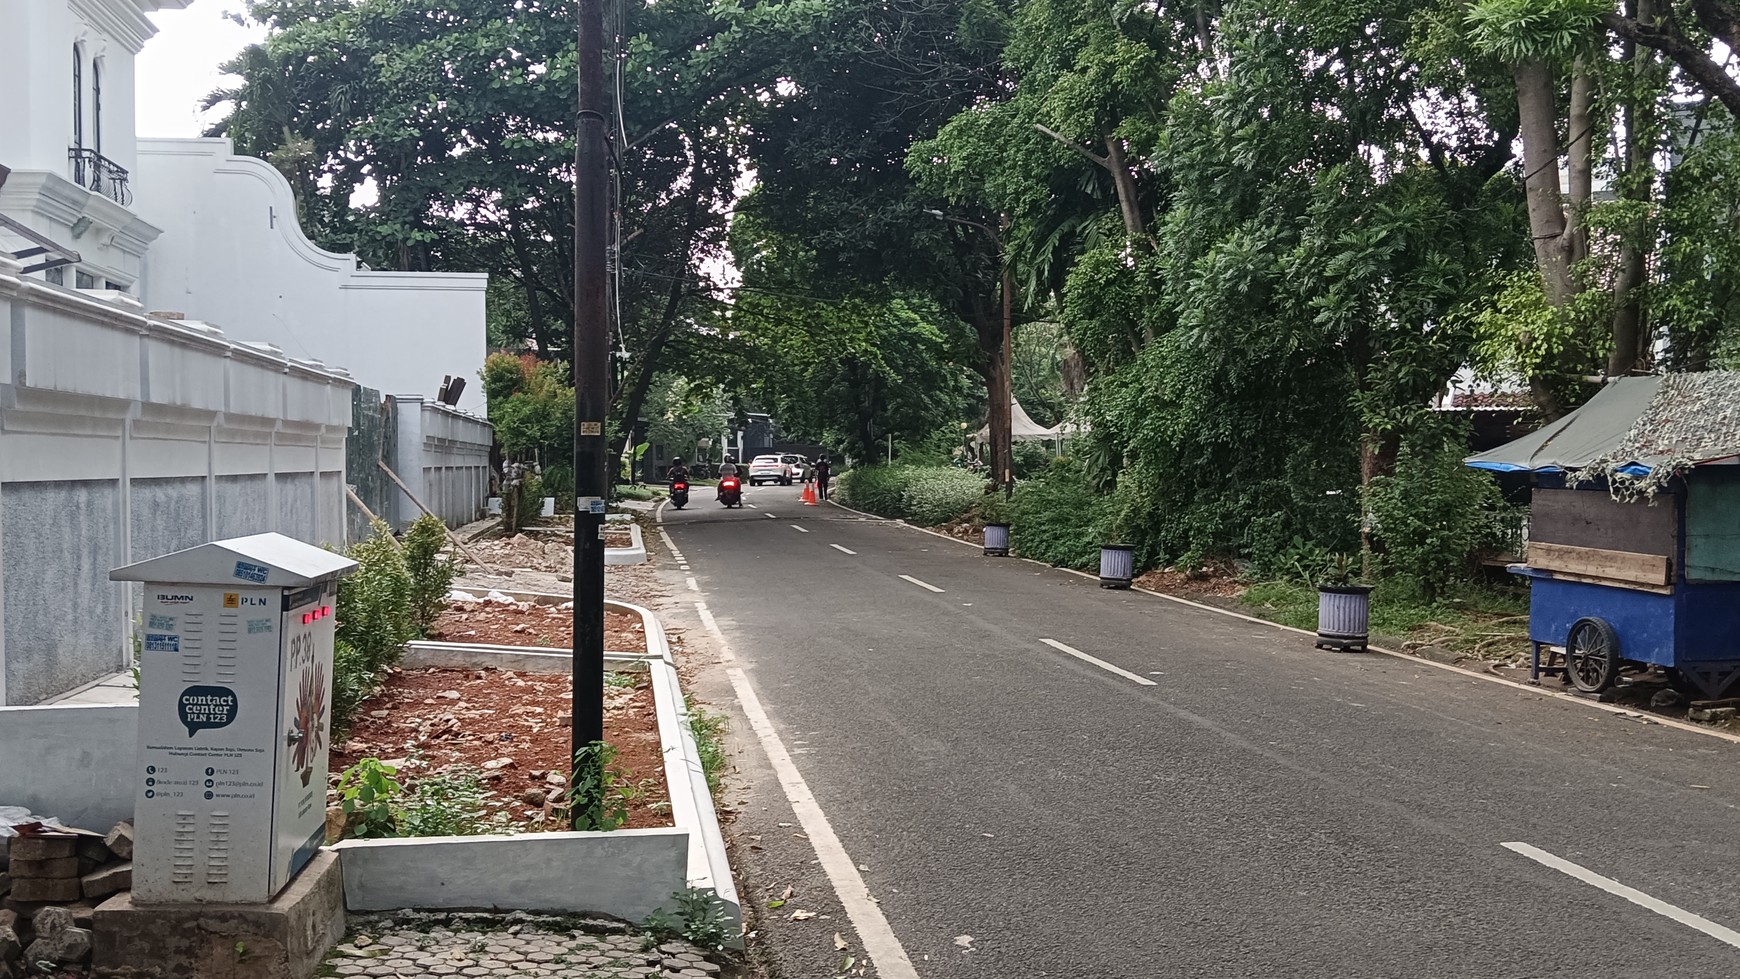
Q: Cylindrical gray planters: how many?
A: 3